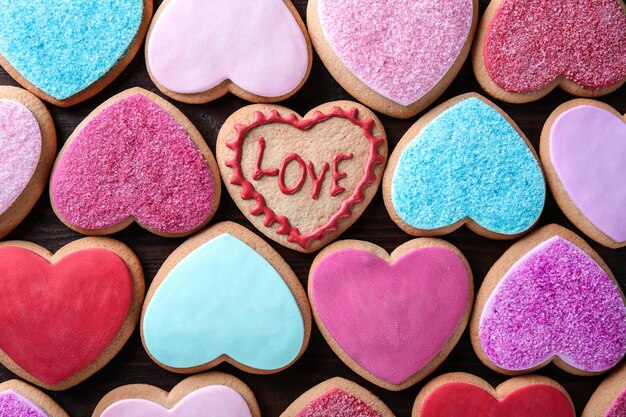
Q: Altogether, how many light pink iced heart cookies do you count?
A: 2